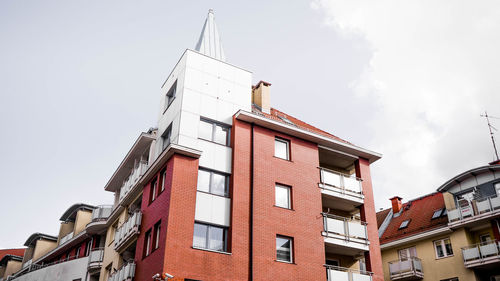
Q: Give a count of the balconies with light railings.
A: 11